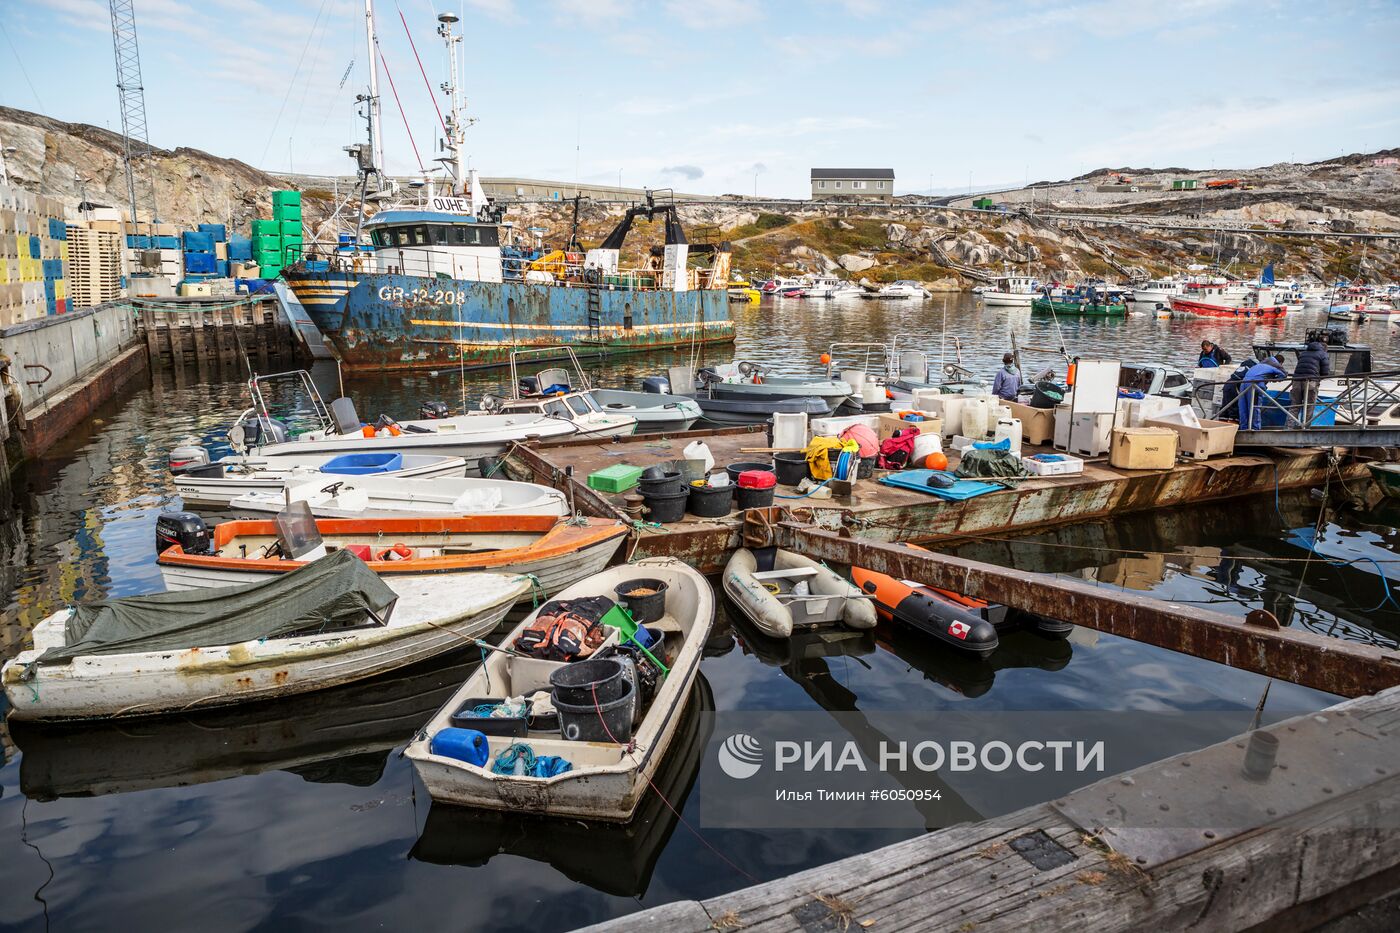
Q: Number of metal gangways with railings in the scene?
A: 1